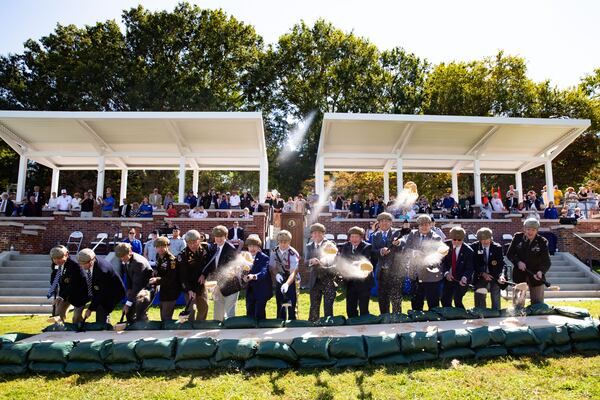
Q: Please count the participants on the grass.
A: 15